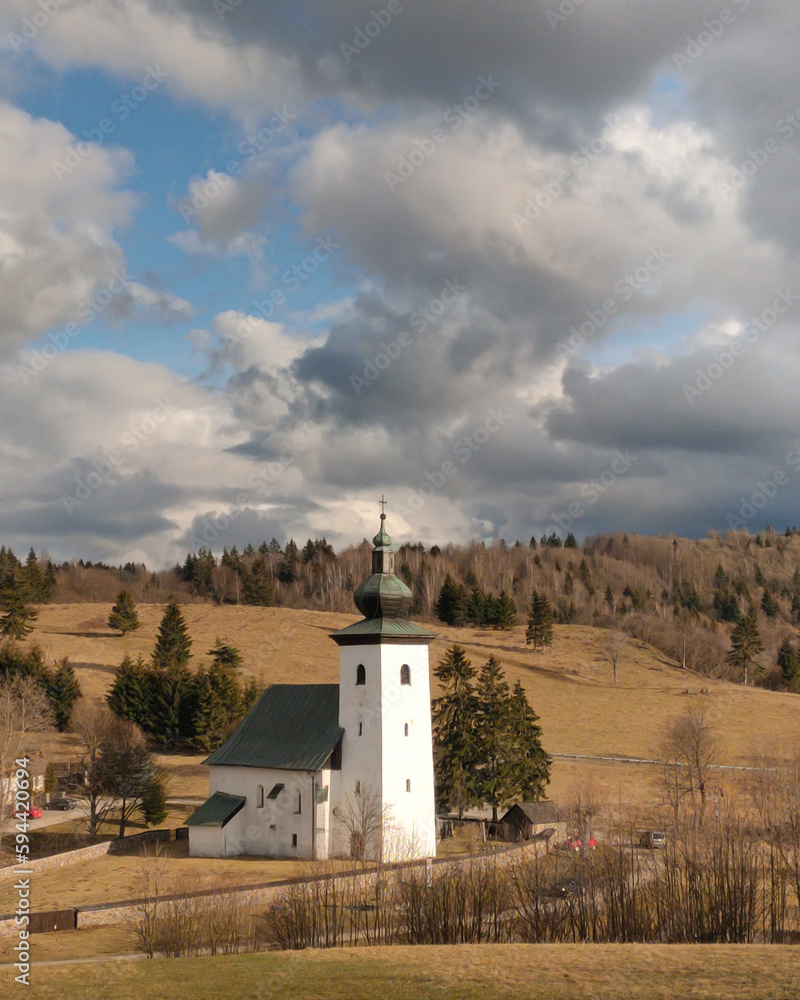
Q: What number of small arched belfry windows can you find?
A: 2